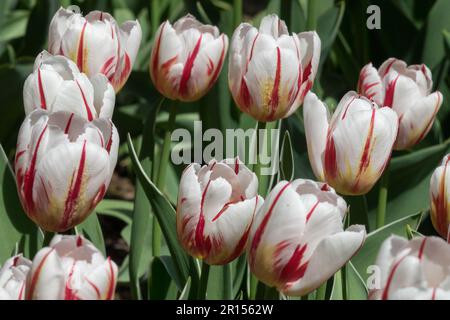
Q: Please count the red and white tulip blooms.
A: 13